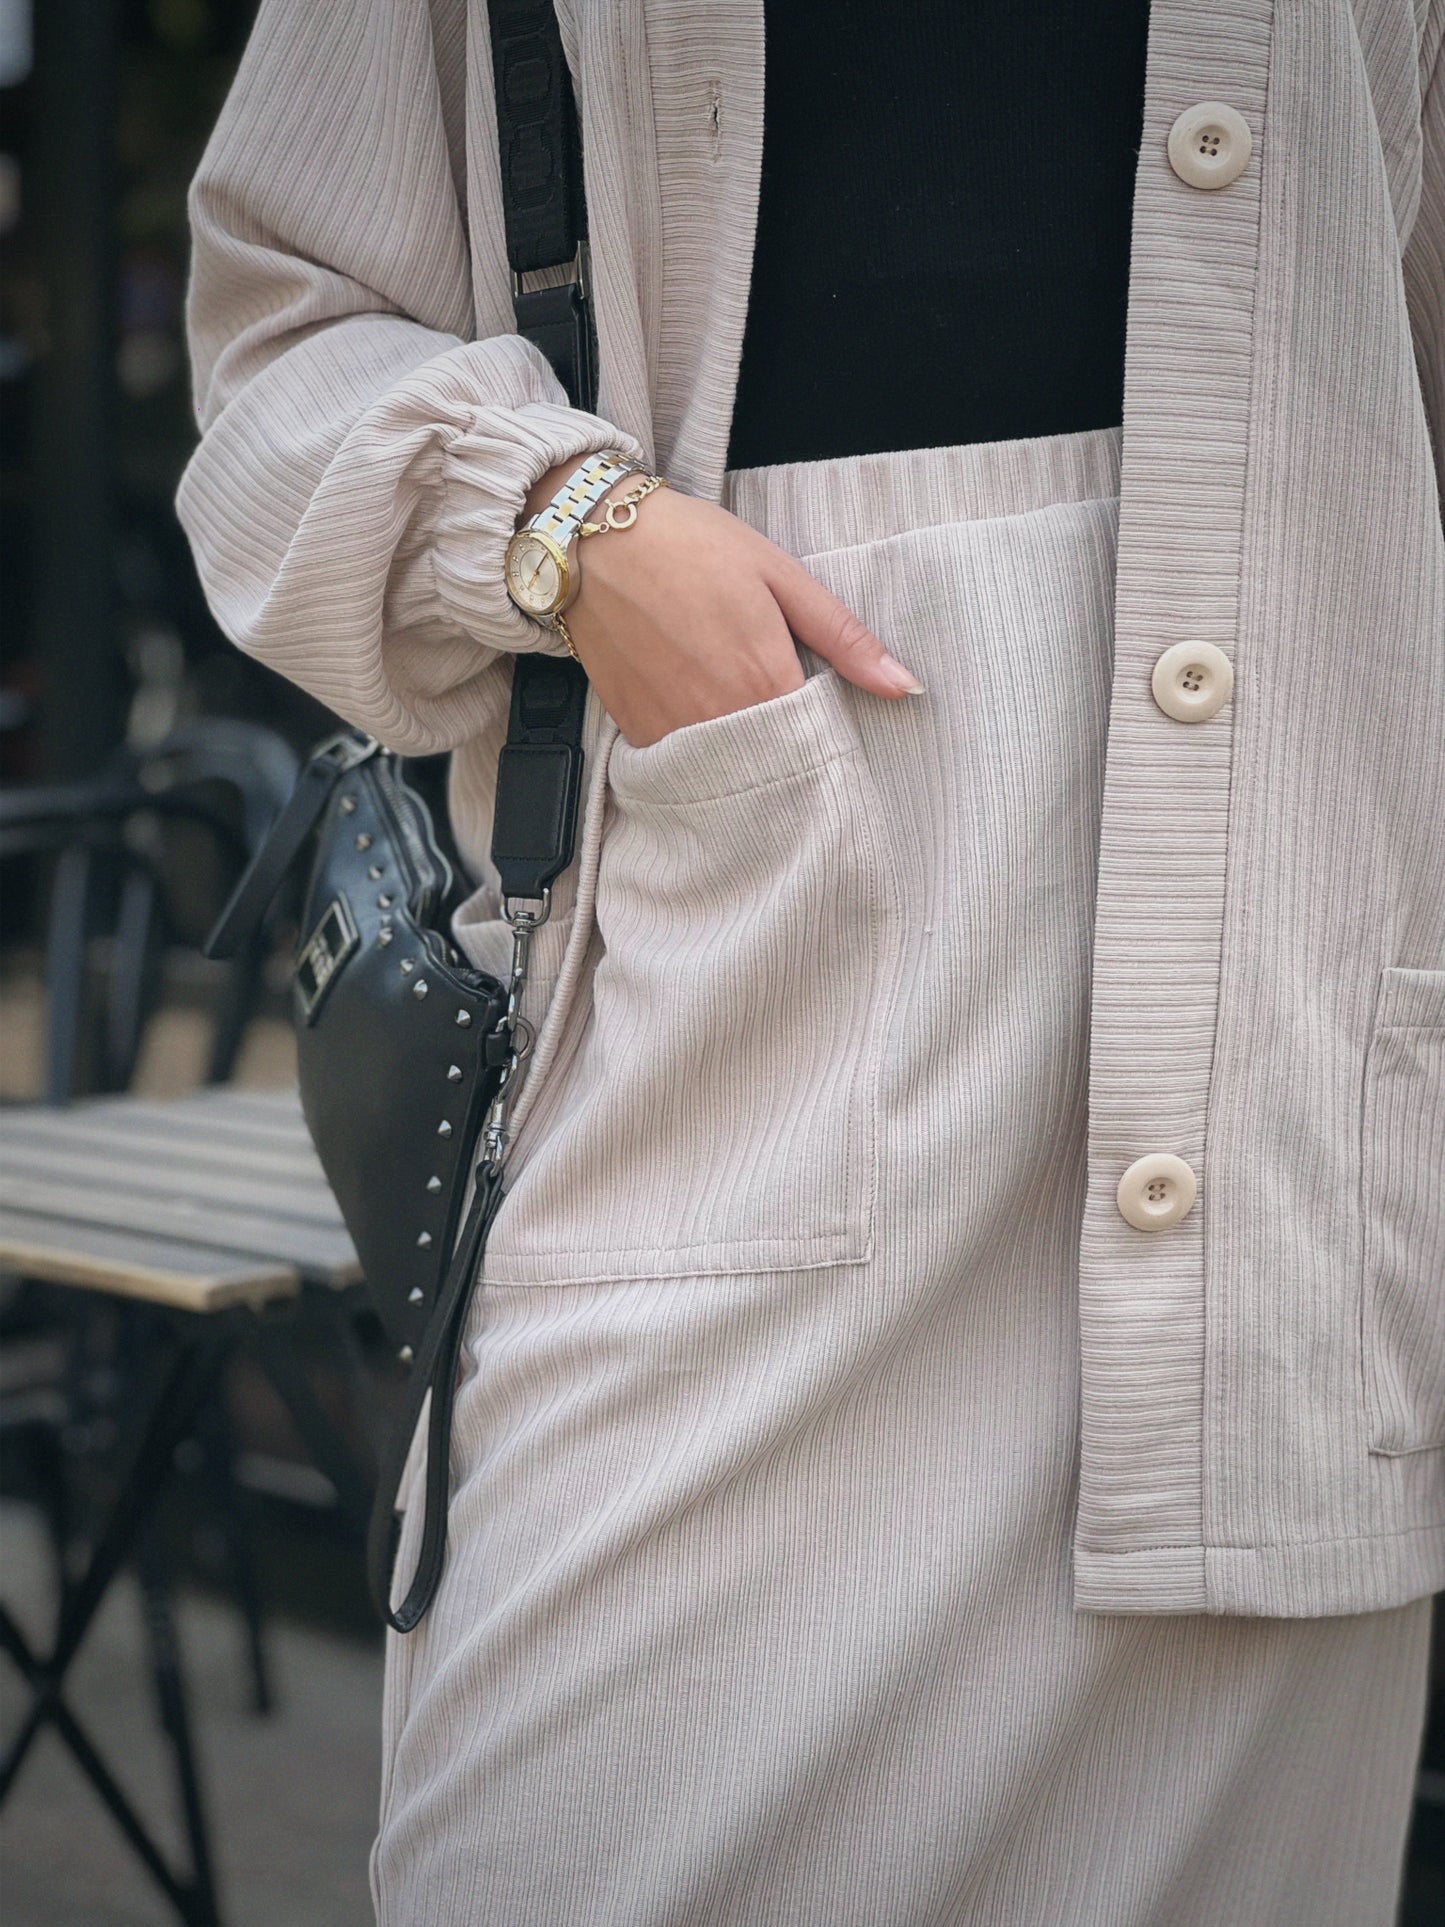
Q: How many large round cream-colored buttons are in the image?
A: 3